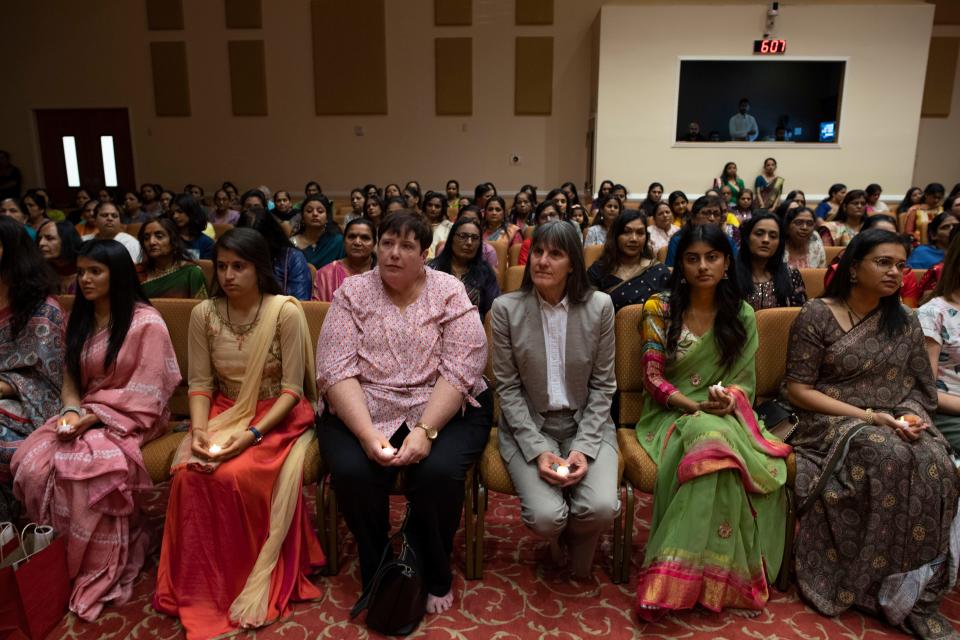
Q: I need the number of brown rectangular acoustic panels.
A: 11